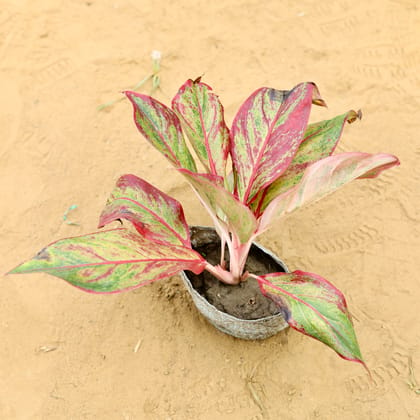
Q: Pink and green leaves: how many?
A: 9